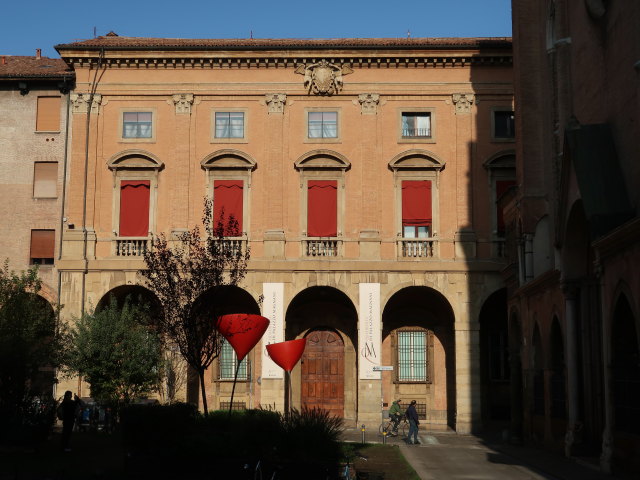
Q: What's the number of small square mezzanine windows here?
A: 5